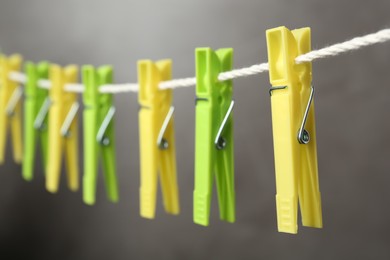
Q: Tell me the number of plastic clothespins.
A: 7